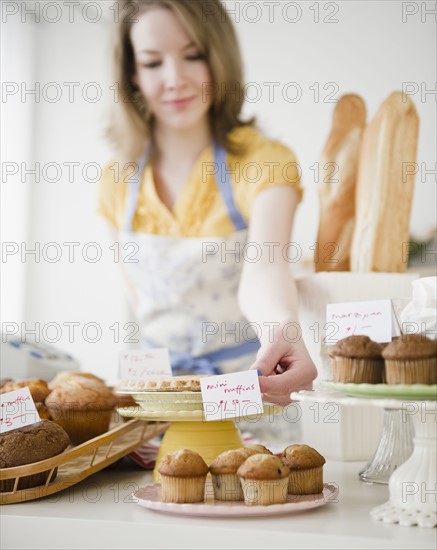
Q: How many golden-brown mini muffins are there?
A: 5